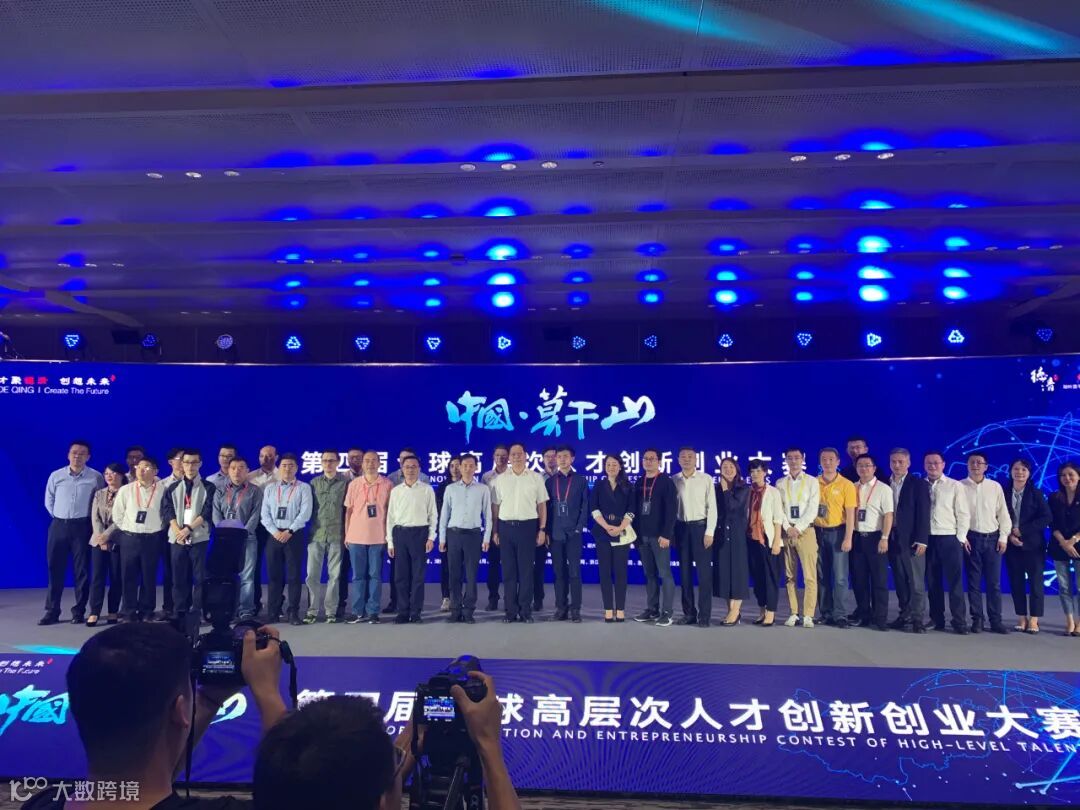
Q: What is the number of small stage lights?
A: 14